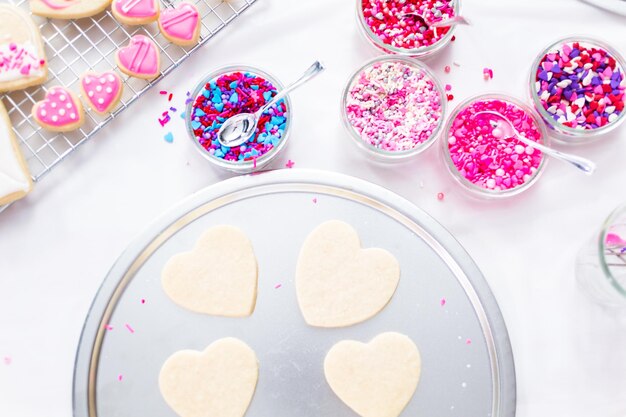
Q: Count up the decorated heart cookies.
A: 5